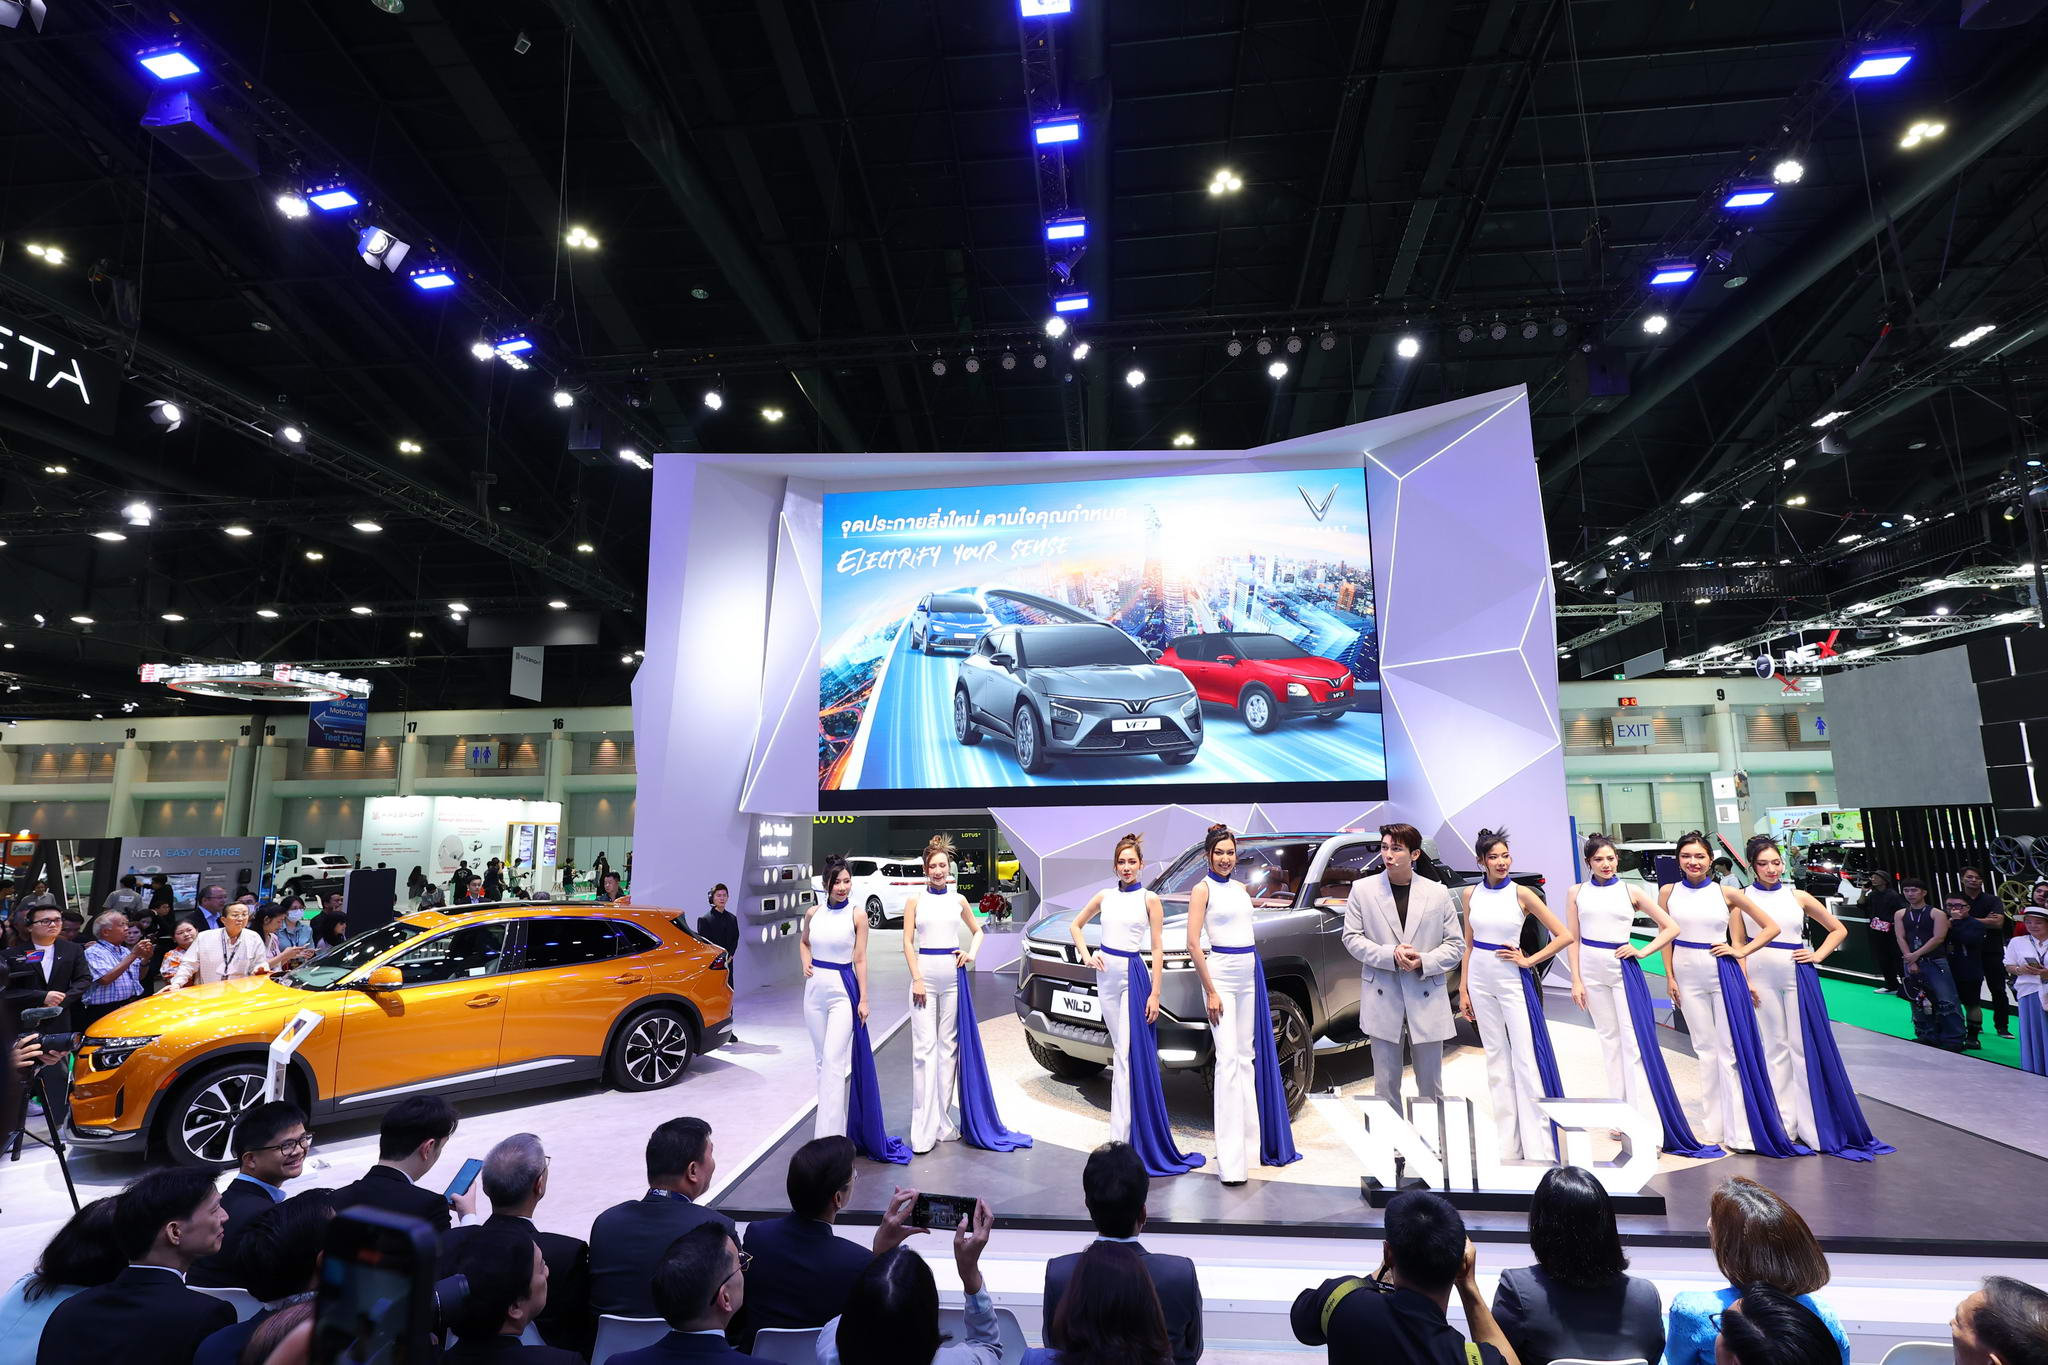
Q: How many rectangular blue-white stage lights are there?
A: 11